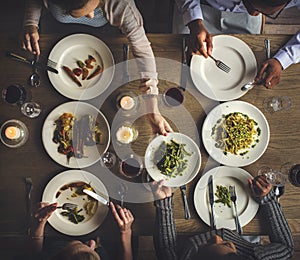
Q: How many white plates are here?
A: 7